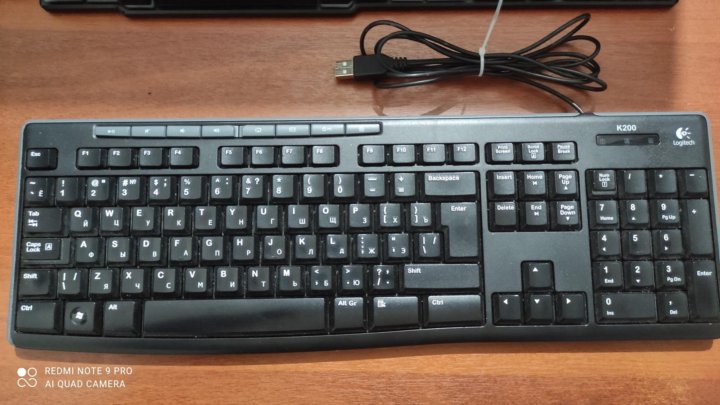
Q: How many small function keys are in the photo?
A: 12